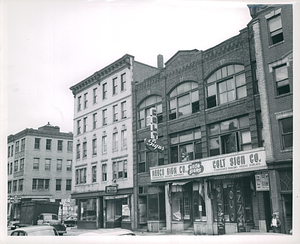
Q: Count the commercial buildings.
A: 4